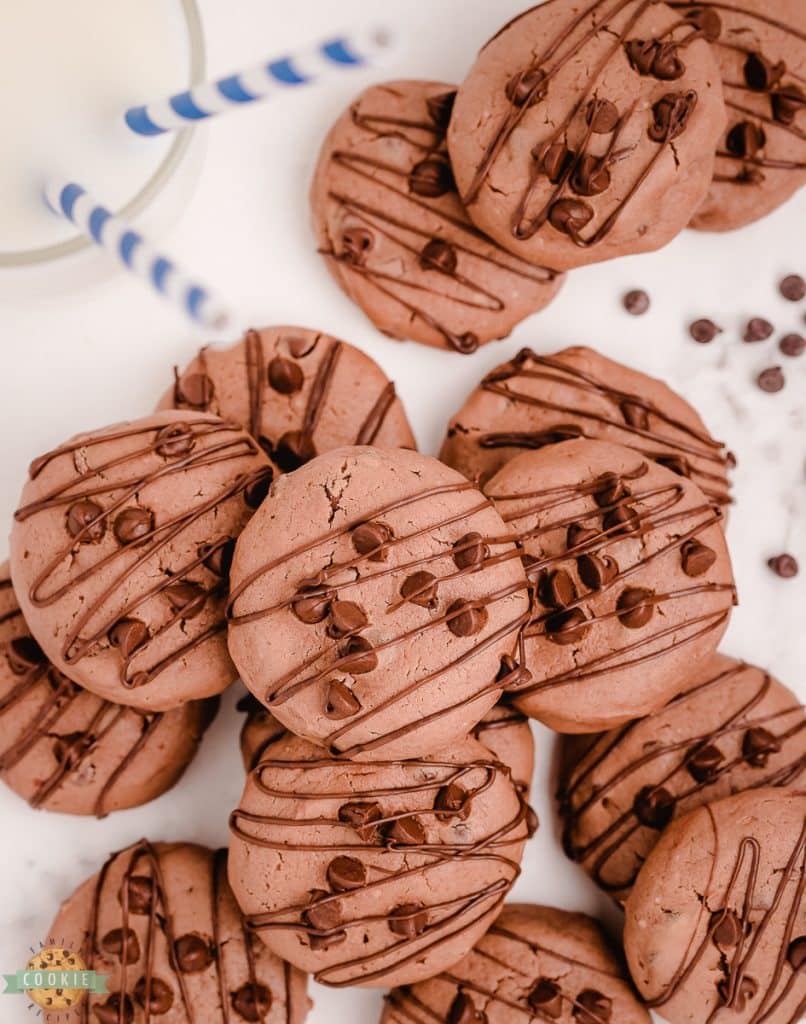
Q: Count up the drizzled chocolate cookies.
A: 15